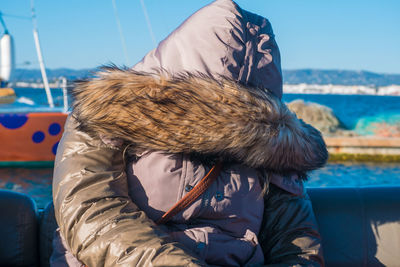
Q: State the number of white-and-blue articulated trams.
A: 0